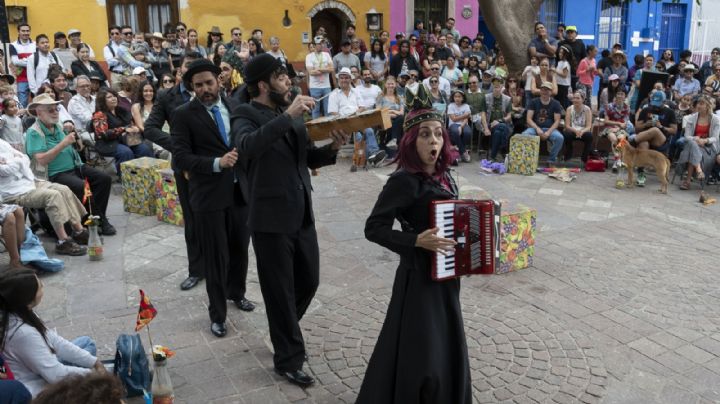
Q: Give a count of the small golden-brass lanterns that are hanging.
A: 0